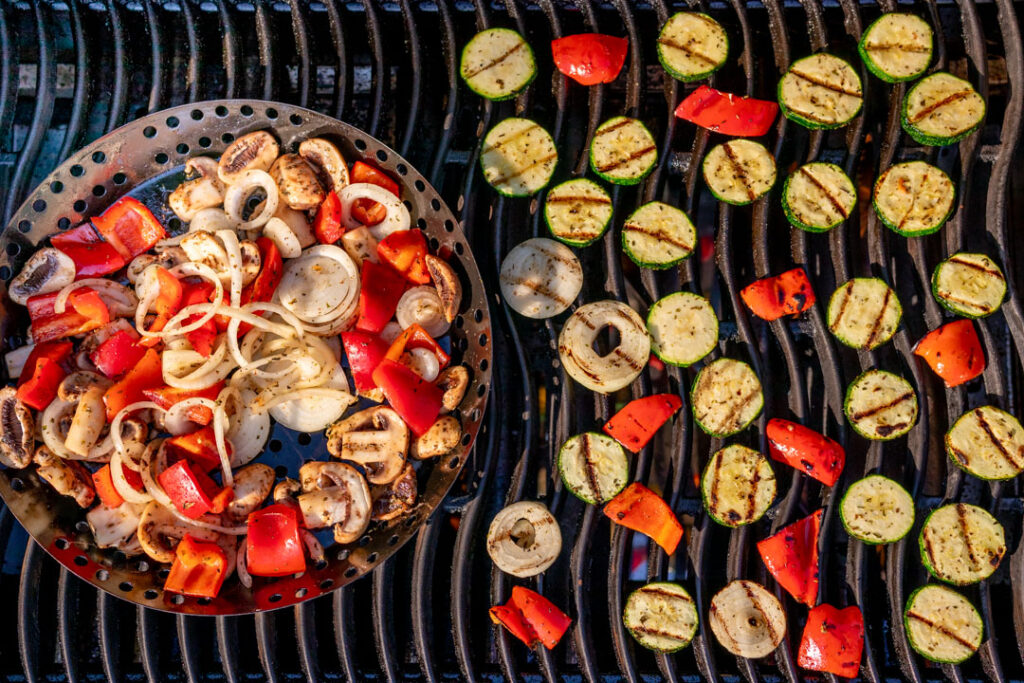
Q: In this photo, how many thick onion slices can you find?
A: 4